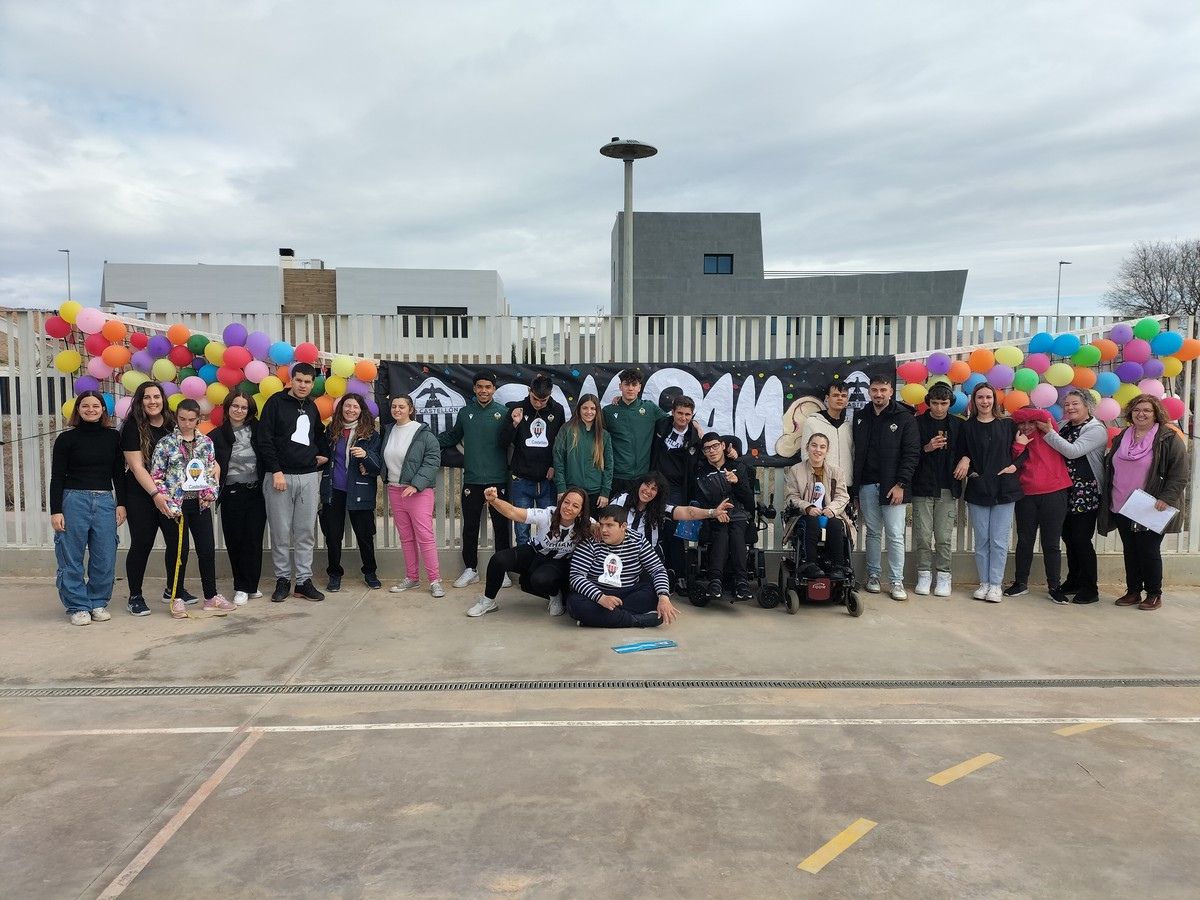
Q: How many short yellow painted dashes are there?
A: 3